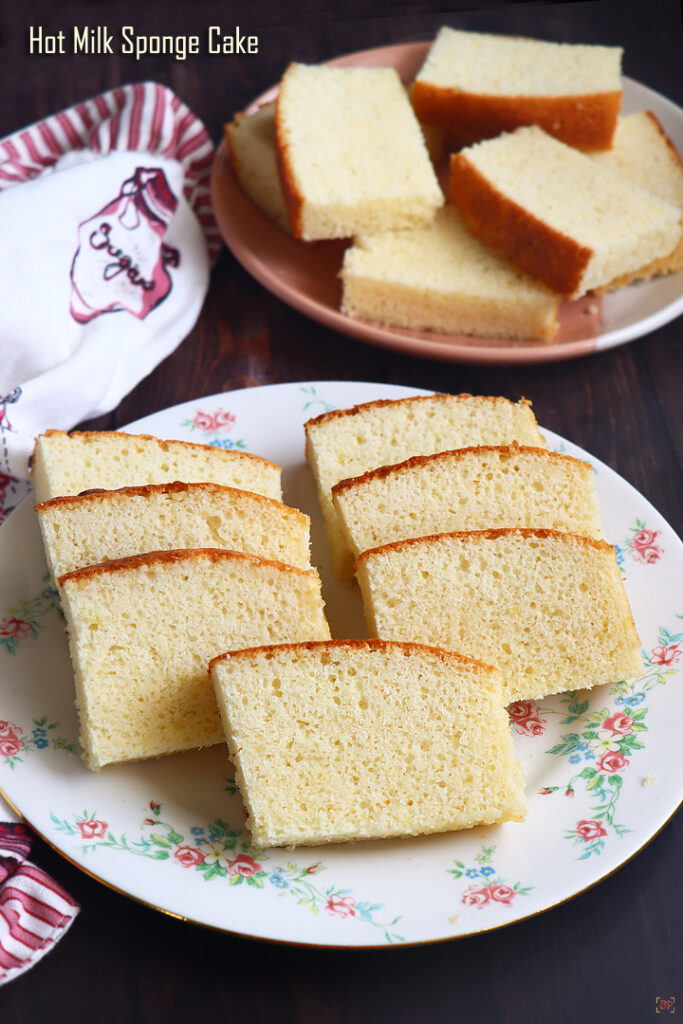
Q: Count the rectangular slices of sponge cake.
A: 13